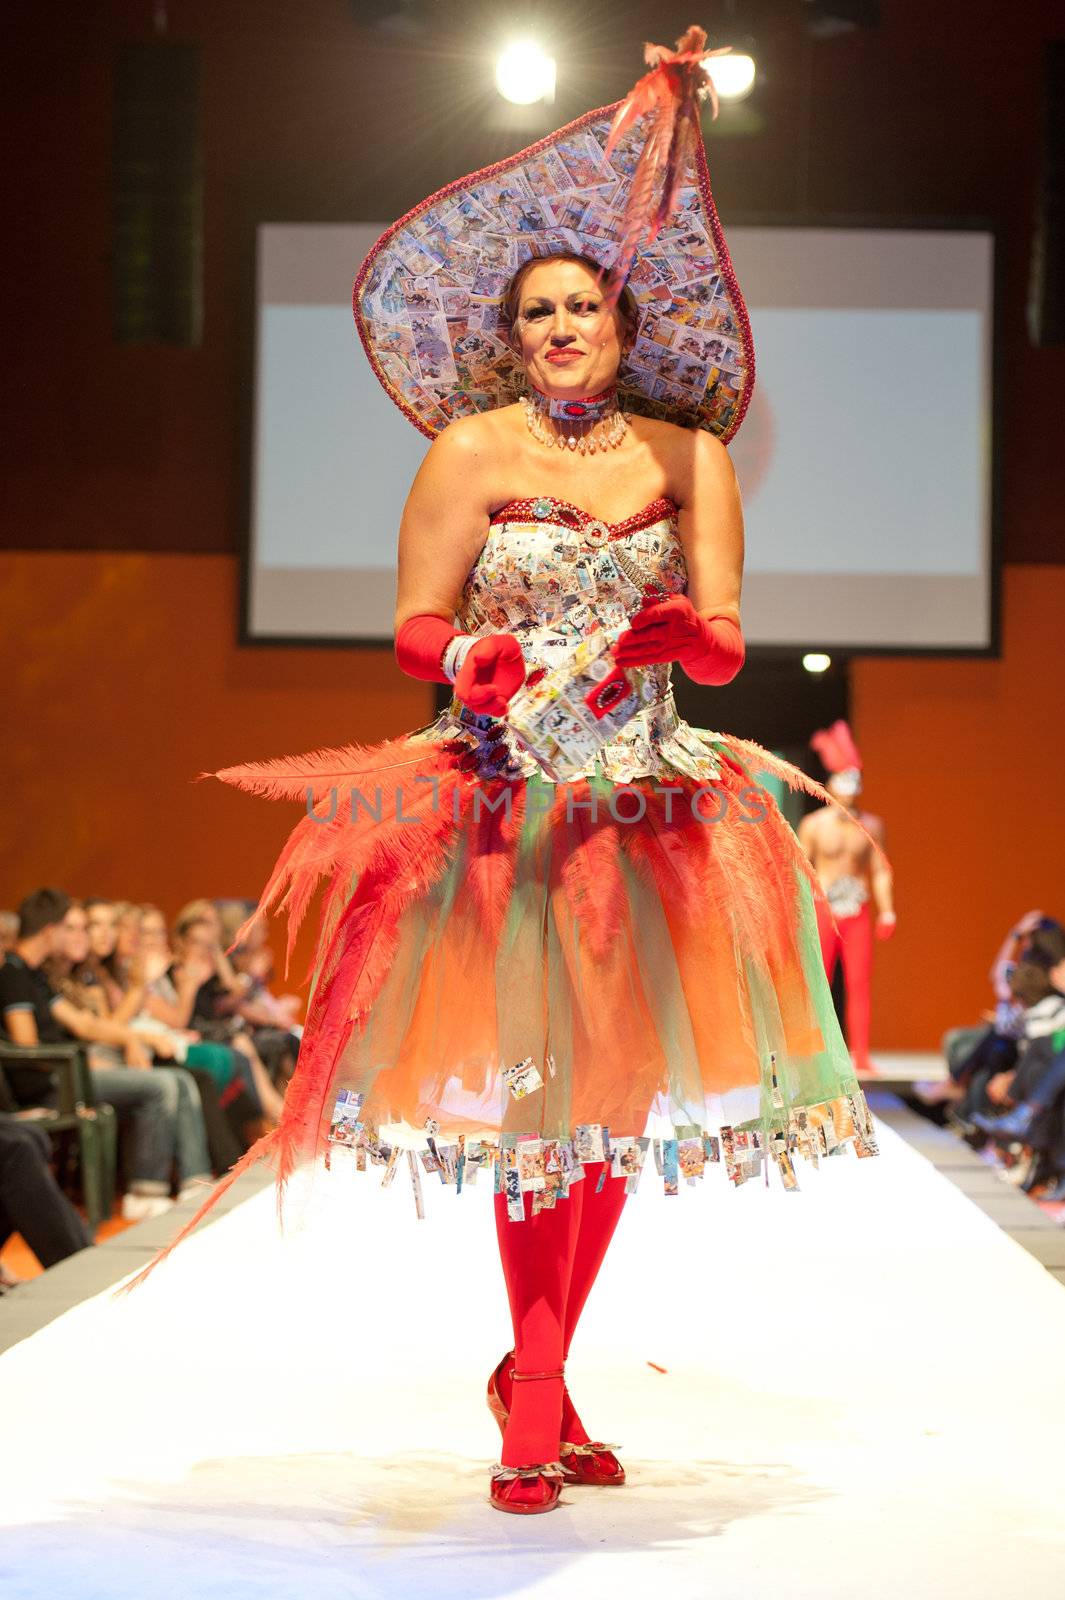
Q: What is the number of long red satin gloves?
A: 2